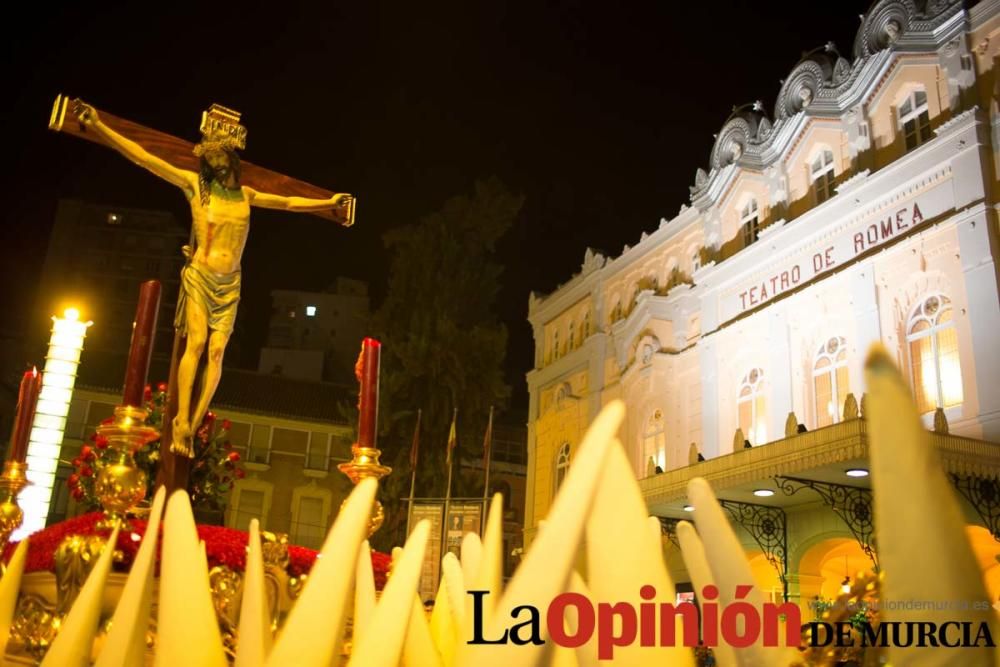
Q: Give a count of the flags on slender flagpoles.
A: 3